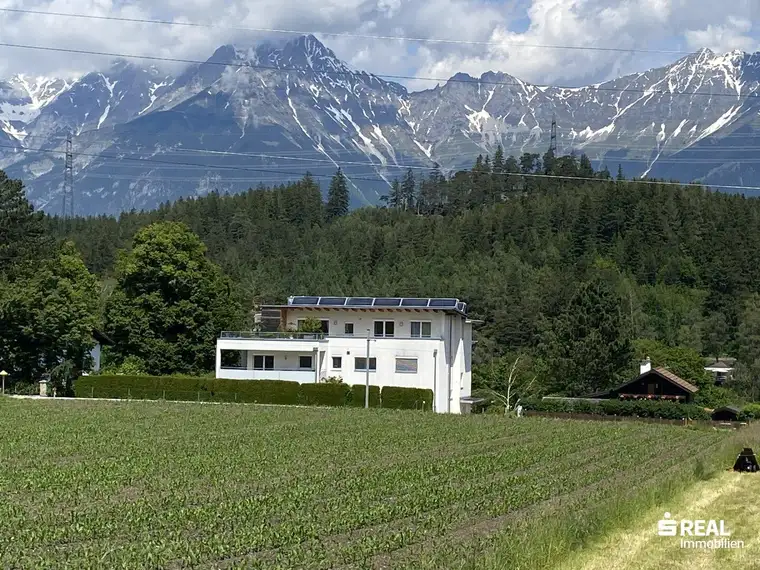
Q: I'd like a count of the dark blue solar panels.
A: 6